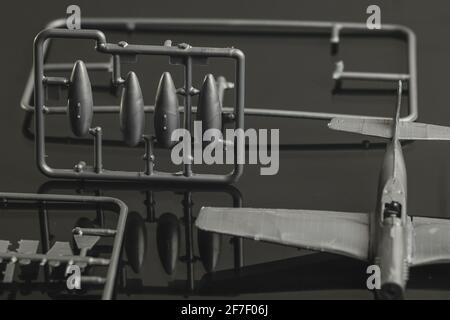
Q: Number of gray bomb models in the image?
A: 4